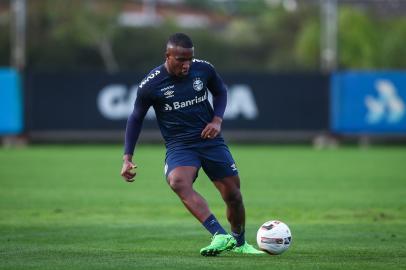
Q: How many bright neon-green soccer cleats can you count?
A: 2